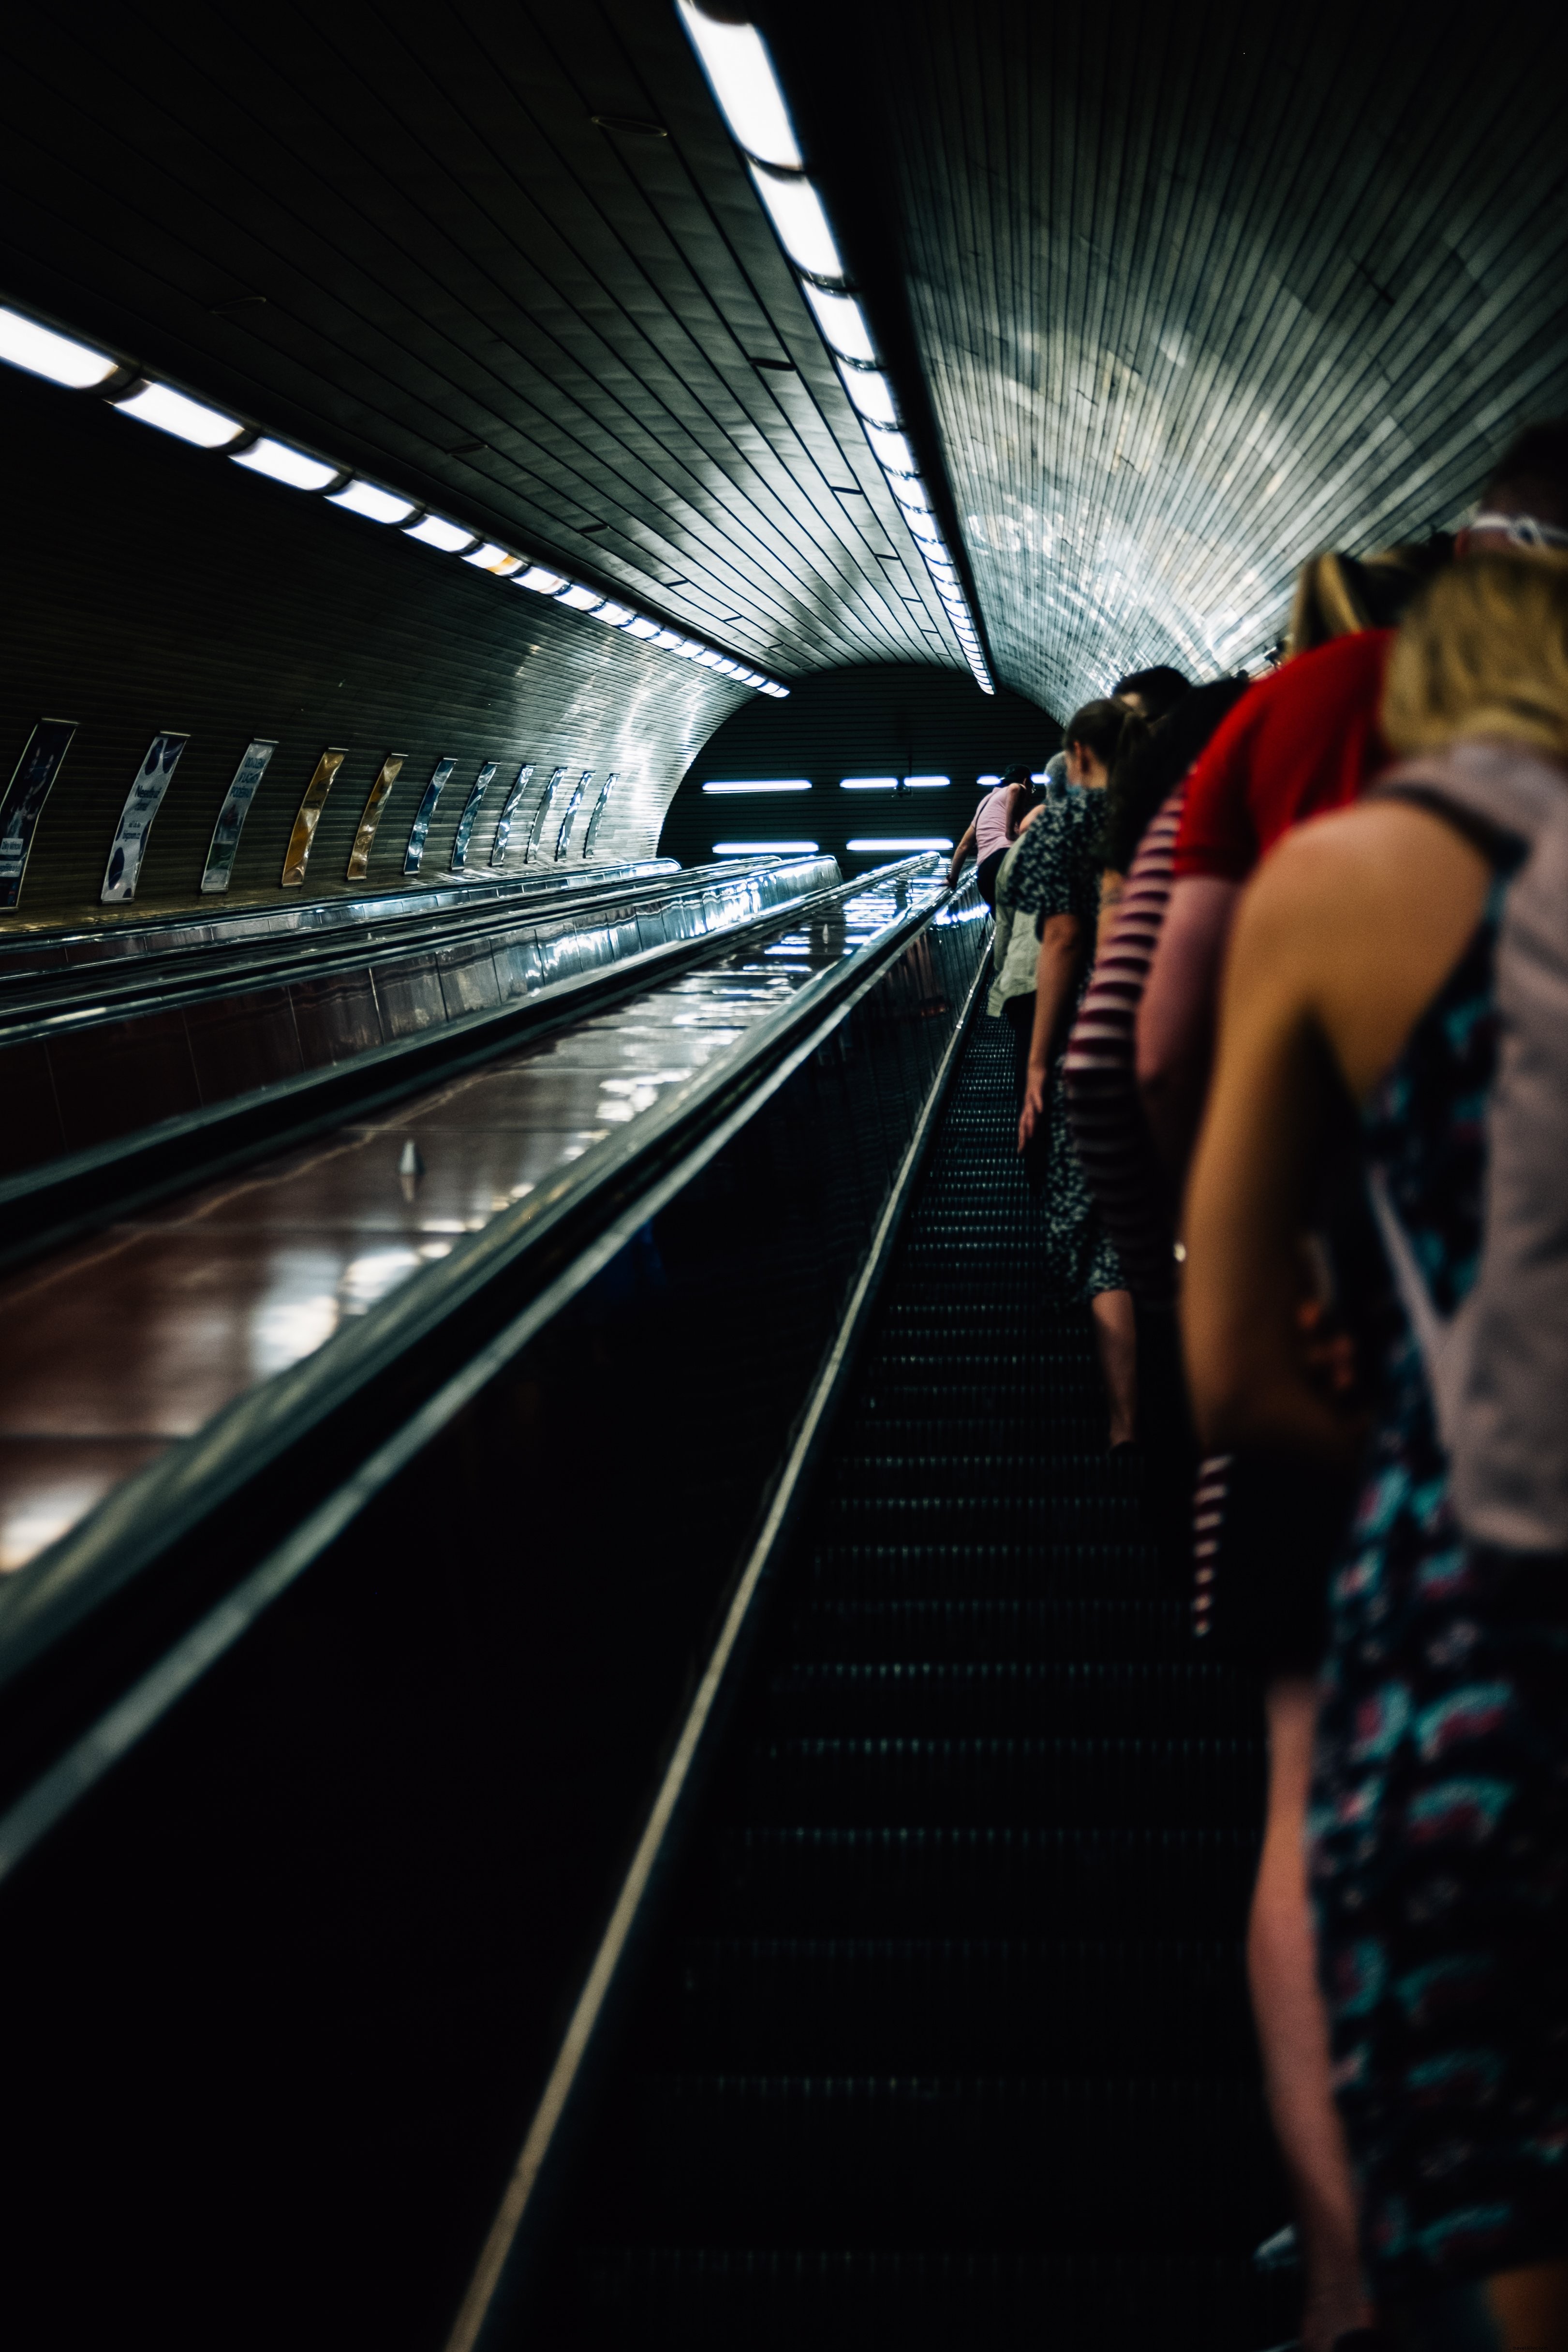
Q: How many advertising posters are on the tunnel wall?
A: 11